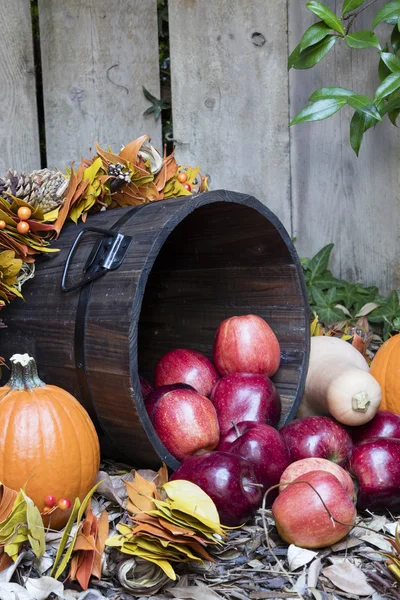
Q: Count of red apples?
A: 13